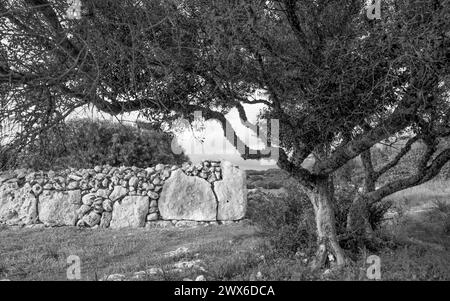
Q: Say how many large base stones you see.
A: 5